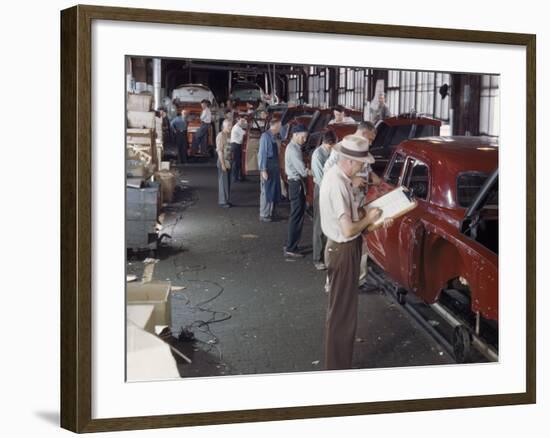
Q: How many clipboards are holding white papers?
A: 1